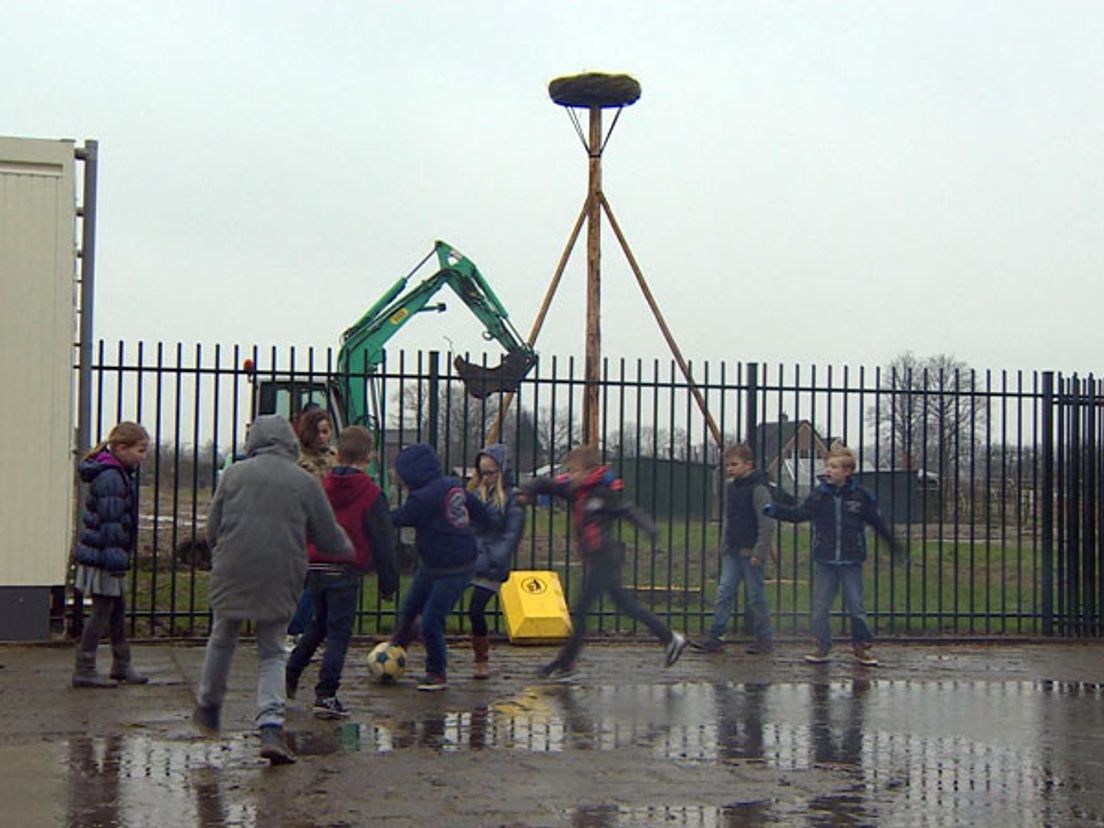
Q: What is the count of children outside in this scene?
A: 9